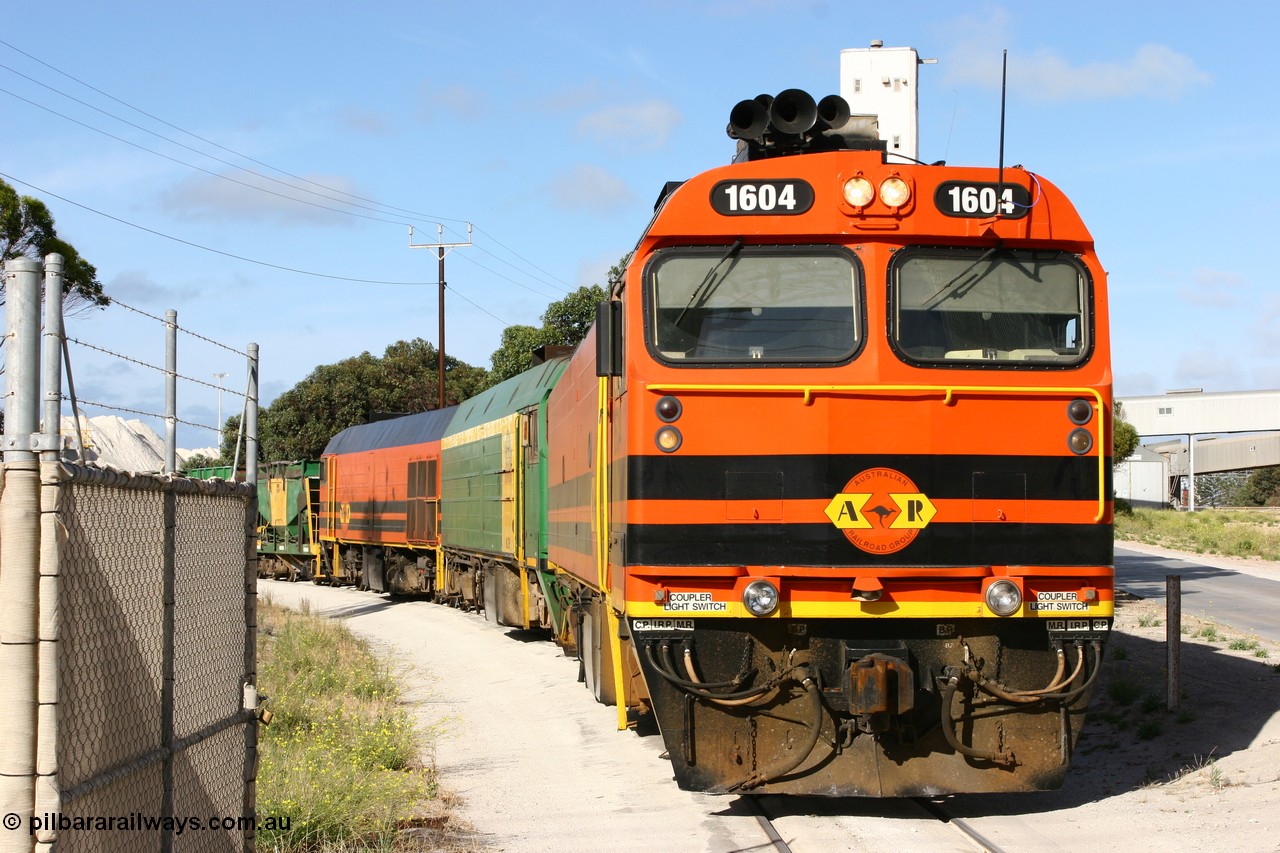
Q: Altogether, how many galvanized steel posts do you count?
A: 4